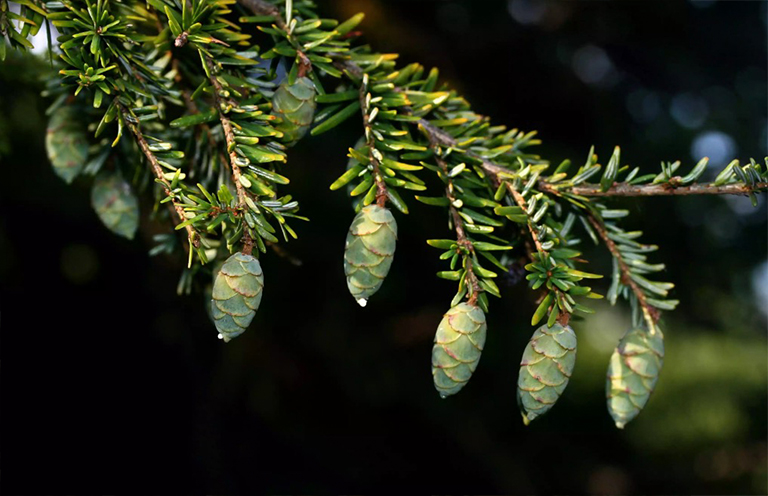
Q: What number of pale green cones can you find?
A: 8